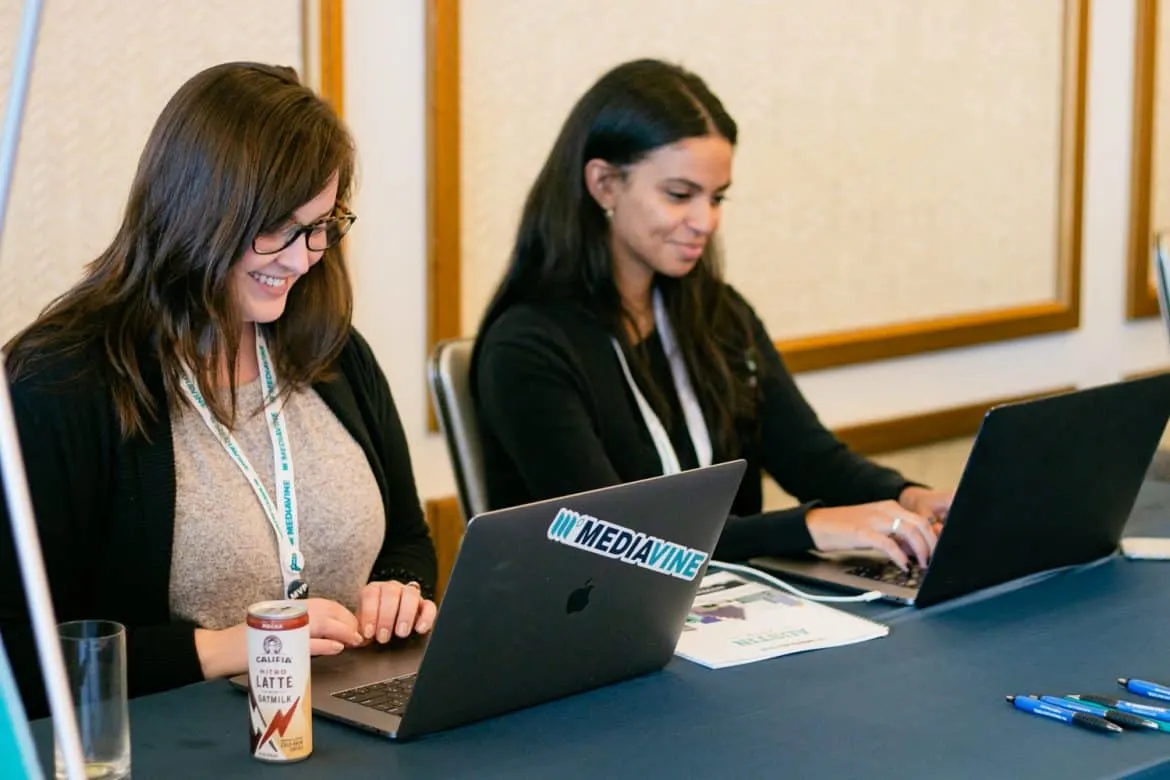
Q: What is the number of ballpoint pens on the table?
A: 5